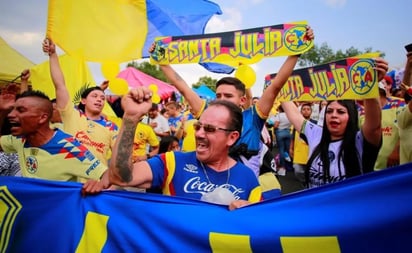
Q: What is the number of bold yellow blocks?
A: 3